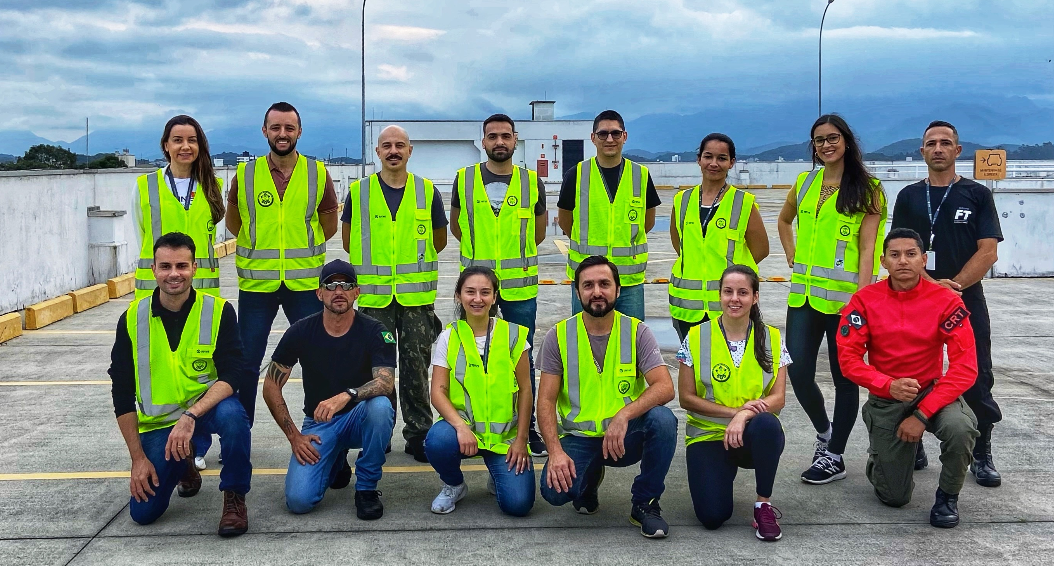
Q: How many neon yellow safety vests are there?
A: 11